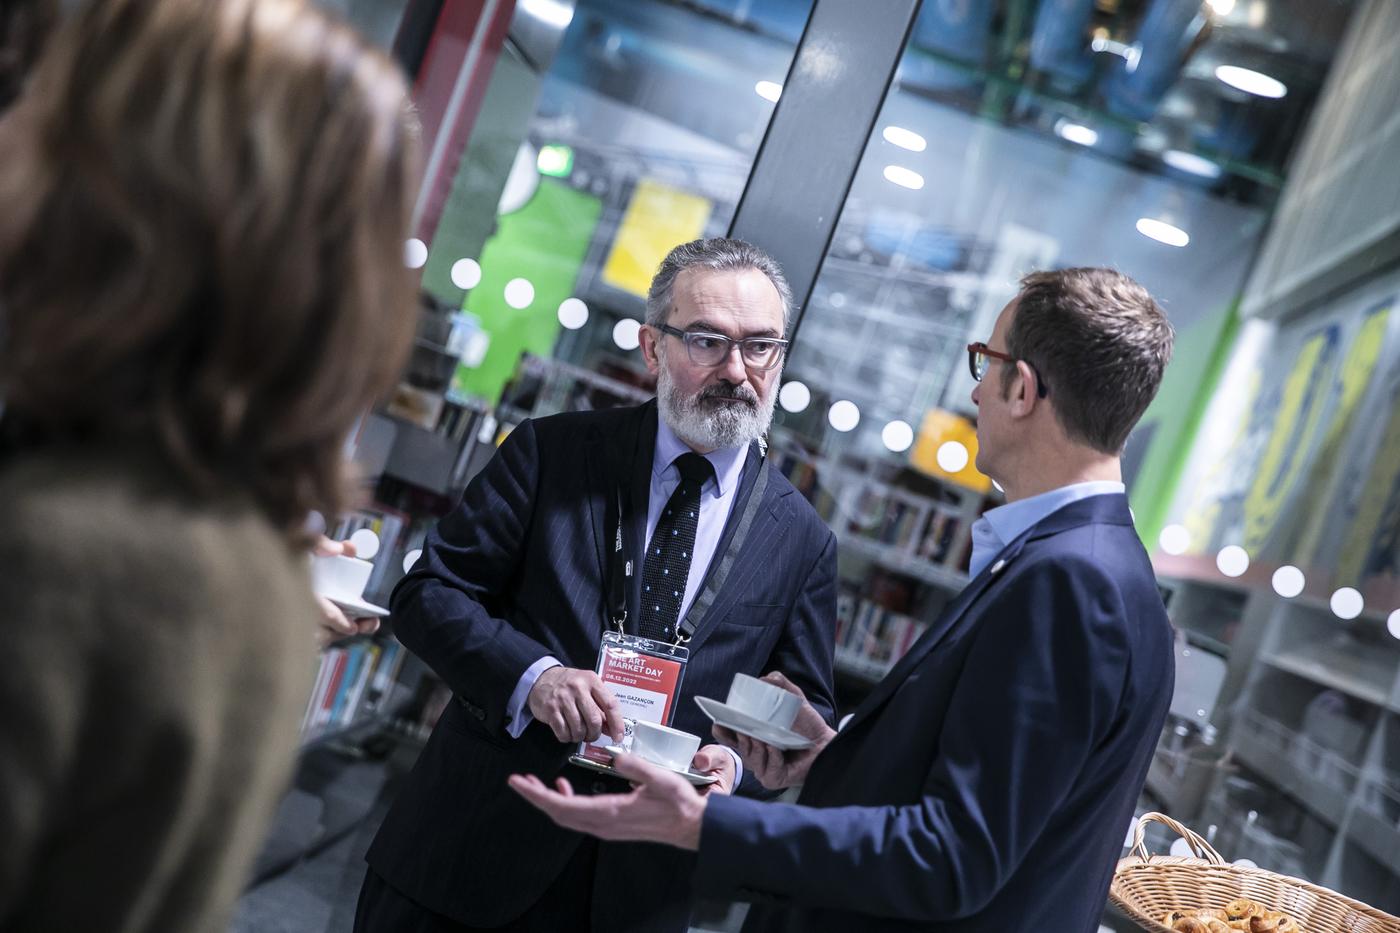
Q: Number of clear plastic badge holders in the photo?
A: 1